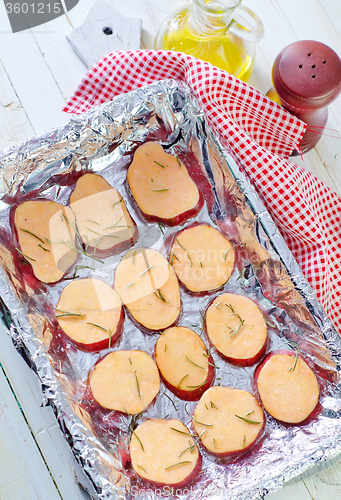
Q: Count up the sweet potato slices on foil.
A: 12